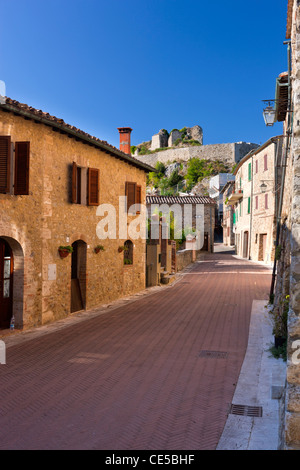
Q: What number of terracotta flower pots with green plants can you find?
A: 3